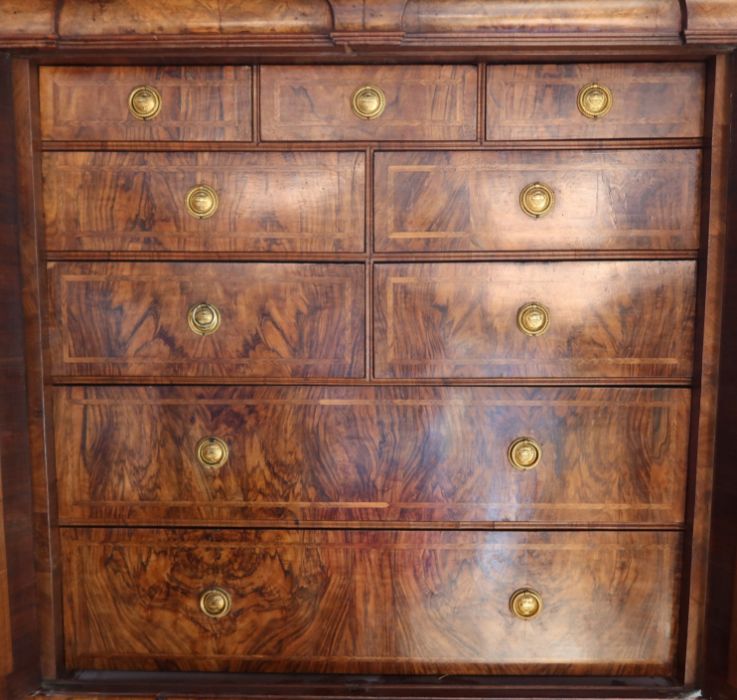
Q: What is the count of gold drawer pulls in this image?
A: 11